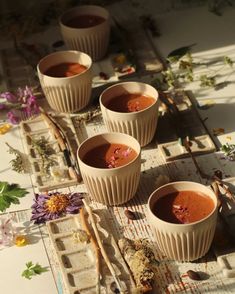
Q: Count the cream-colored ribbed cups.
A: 5